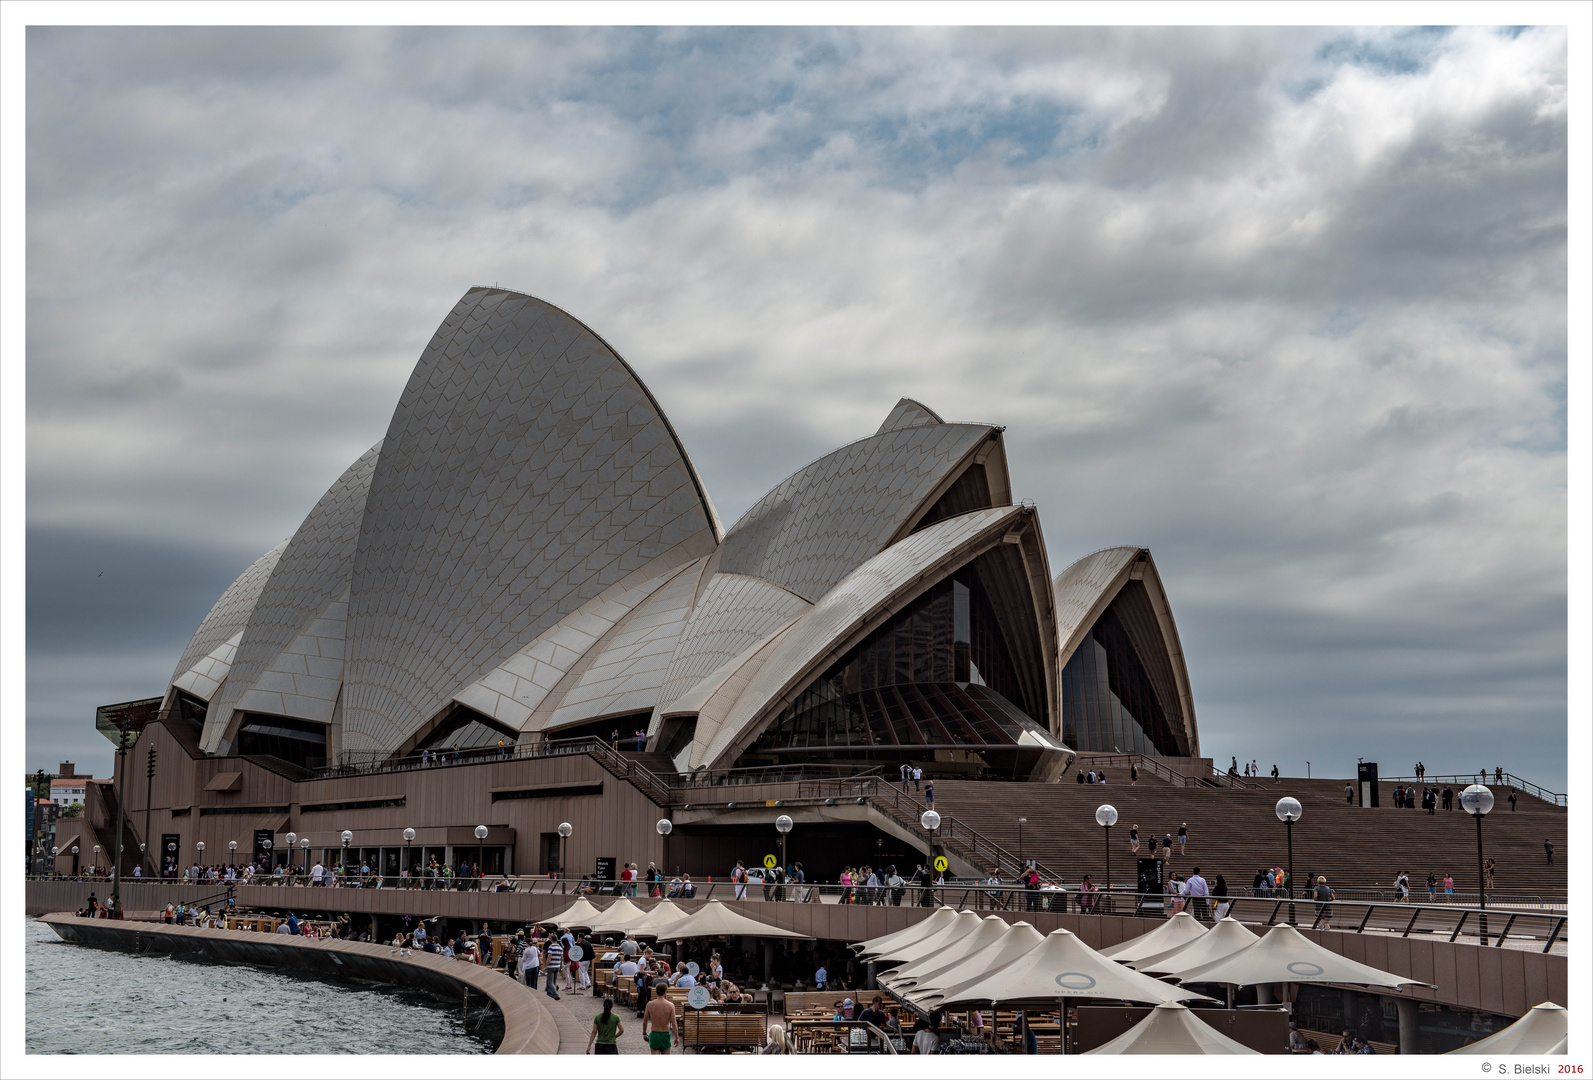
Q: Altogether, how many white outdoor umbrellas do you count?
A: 14